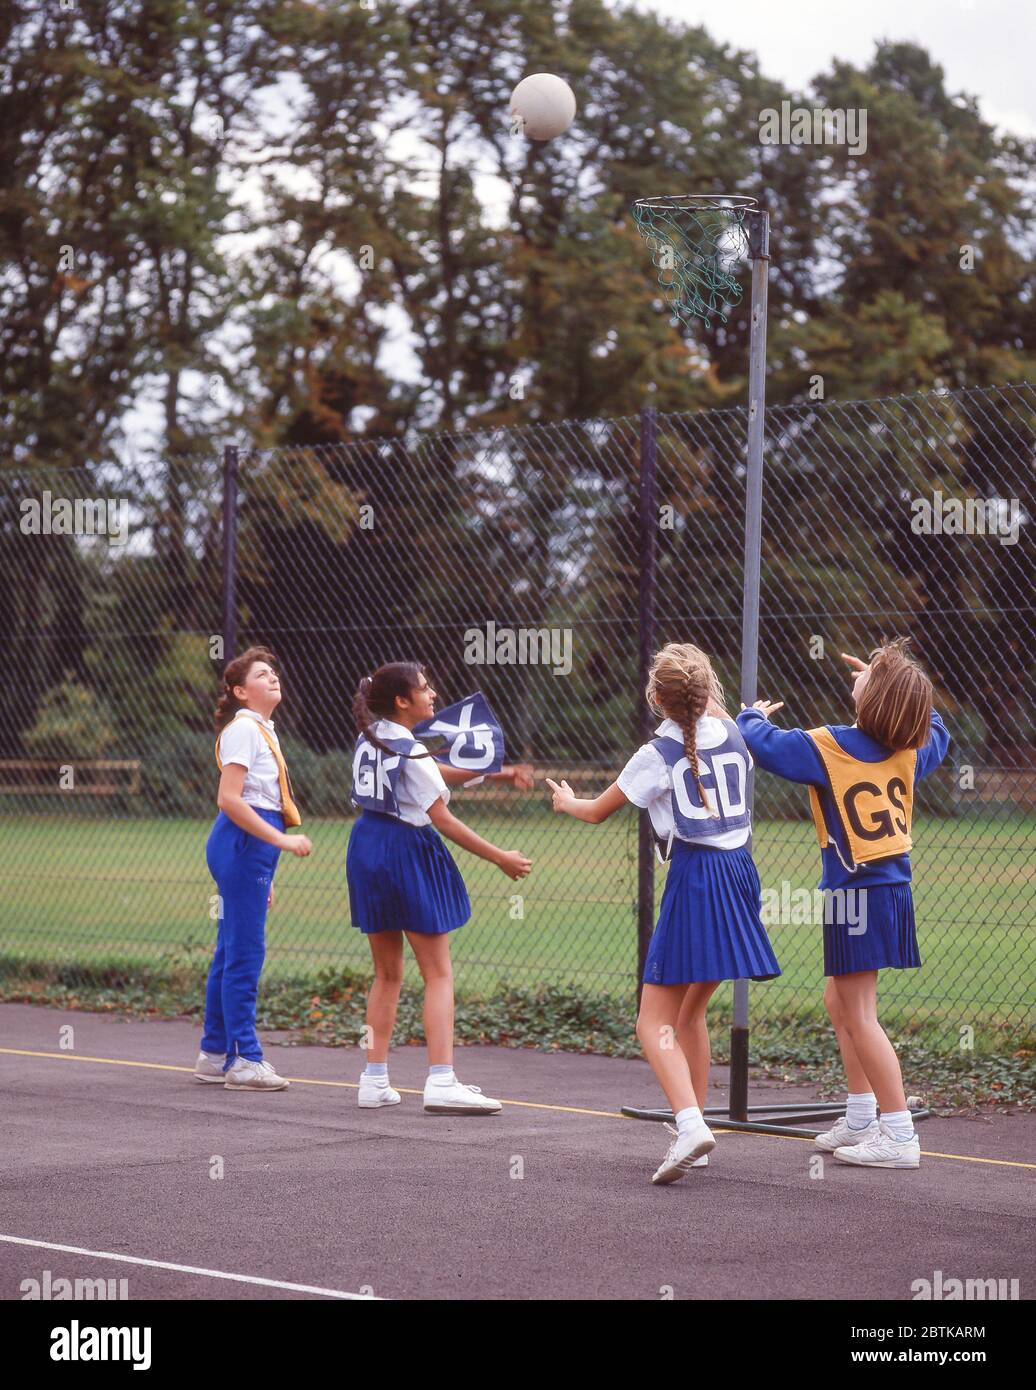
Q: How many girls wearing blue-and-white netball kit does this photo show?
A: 2